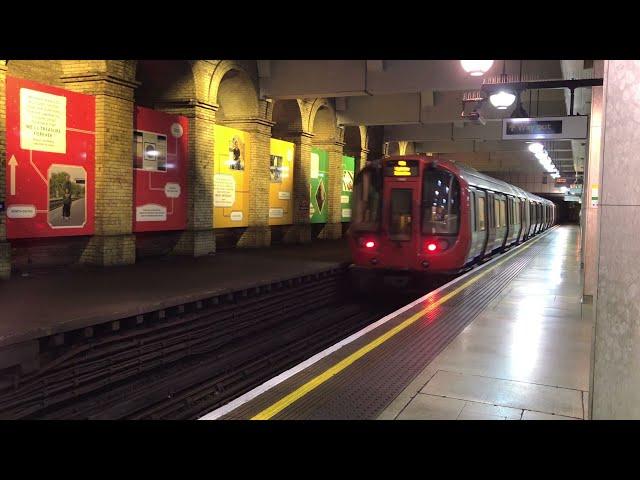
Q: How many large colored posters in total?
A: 6